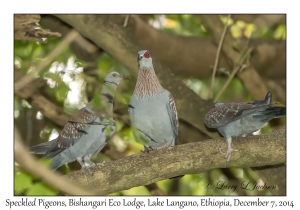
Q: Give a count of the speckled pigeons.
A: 3